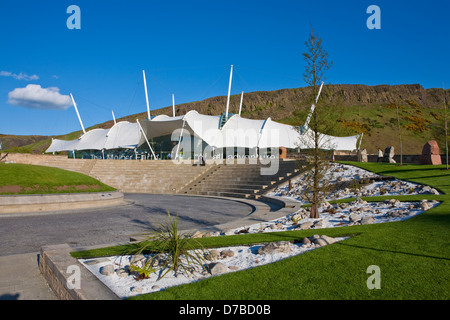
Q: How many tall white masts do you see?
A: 7